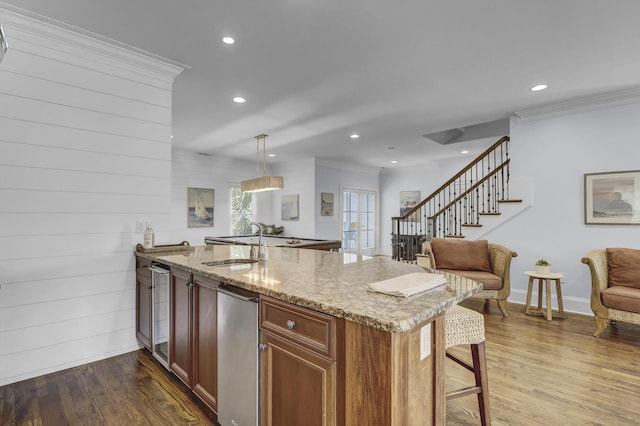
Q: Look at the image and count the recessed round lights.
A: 7